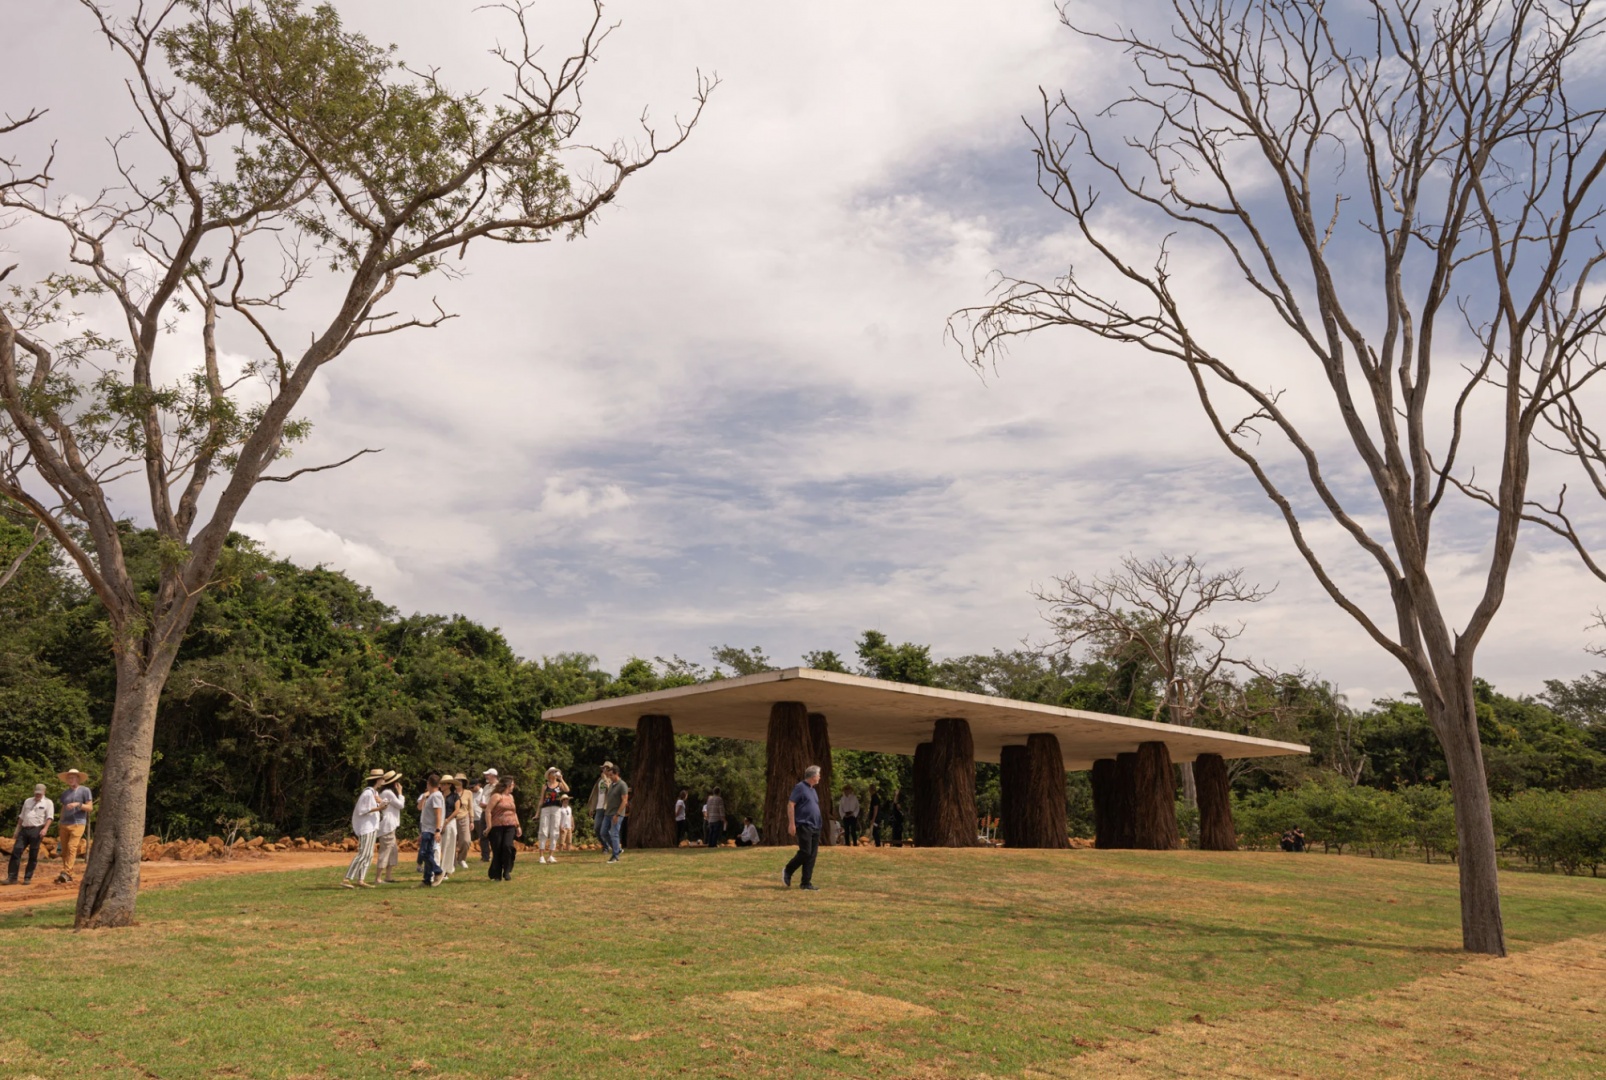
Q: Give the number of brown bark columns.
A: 11